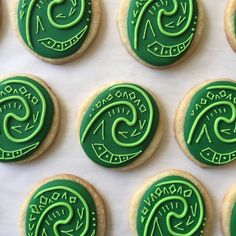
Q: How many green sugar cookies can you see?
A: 9